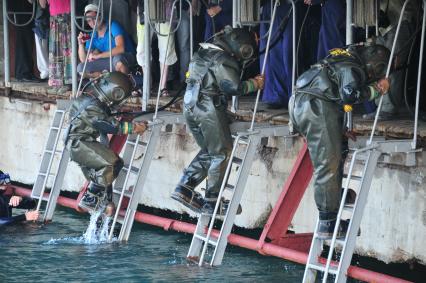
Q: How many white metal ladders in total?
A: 4